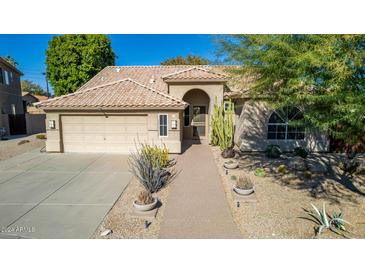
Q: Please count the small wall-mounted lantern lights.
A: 2